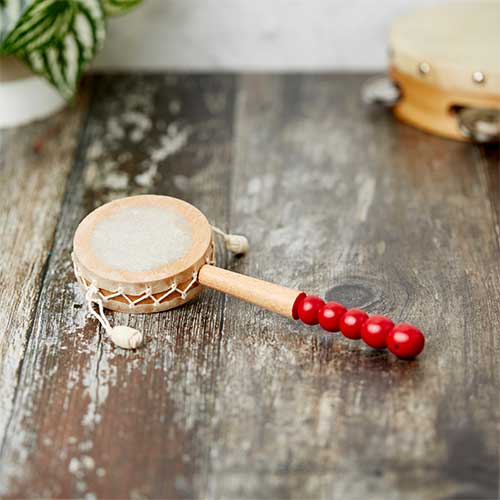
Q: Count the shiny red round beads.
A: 5